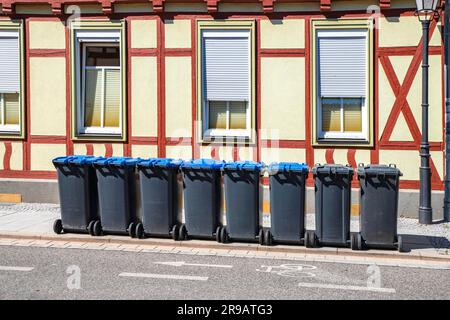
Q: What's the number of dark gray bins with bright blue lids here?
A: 6